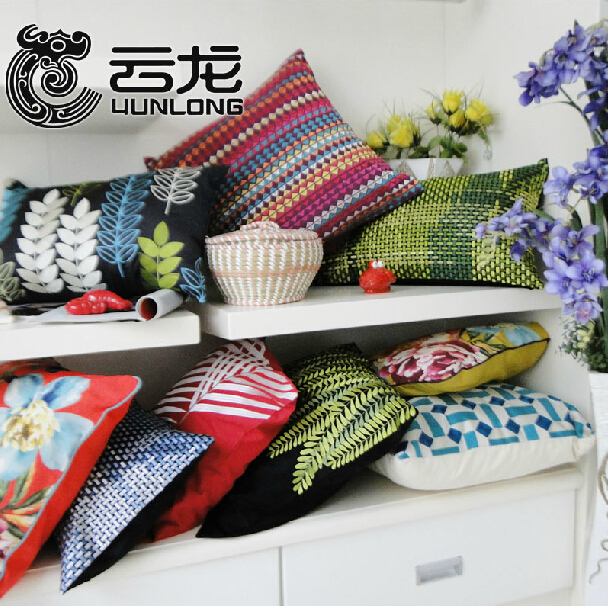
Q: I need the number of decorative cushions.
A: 9